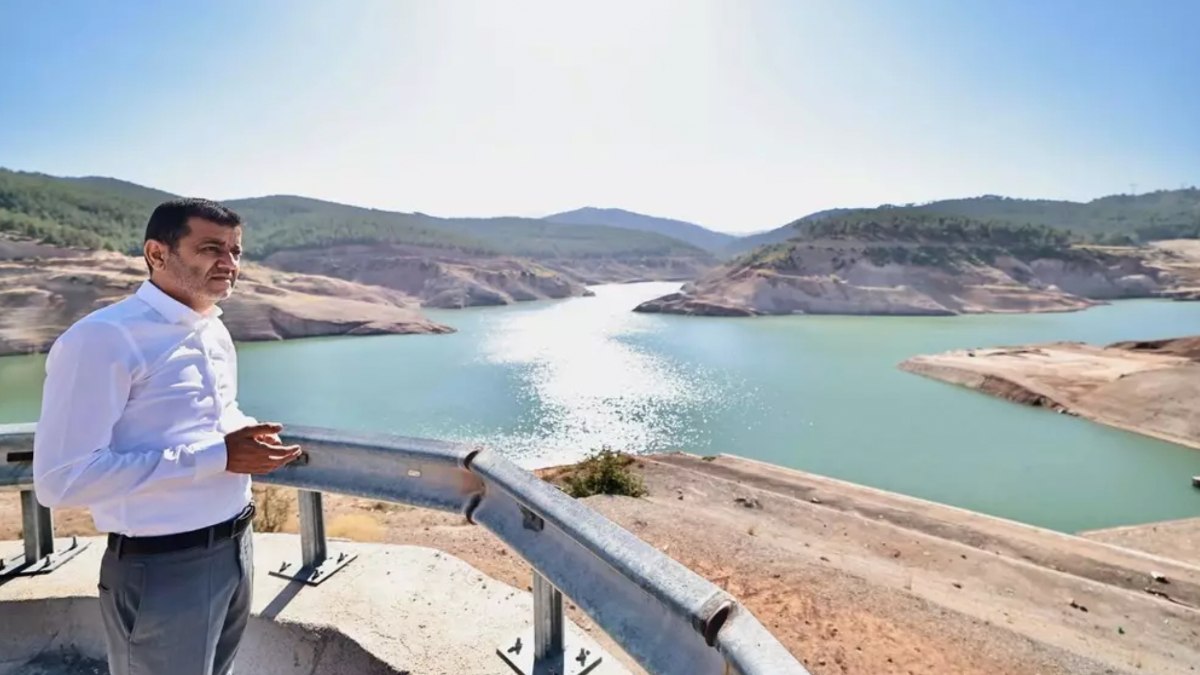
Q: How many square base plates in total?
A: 3